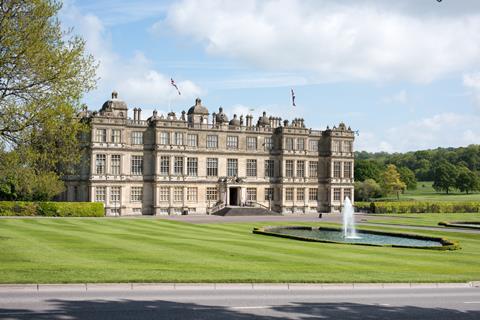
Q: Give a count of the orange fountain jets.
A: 0